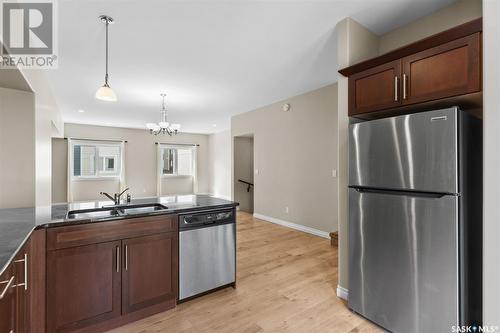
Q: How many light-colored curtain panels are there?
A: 4